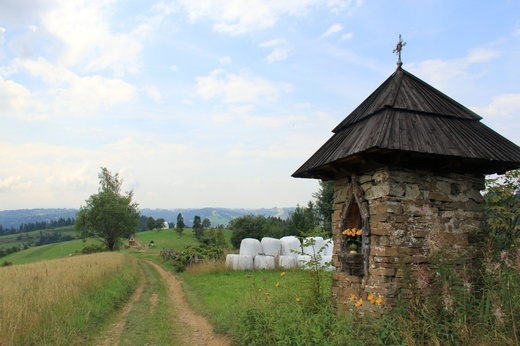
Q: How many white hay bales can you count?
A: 11